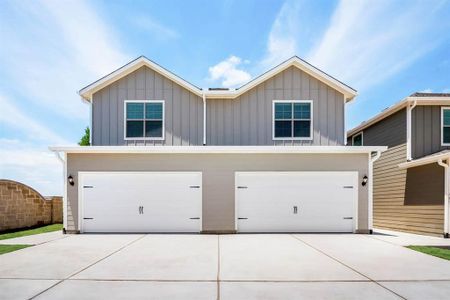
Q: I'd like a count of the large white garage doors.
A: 2